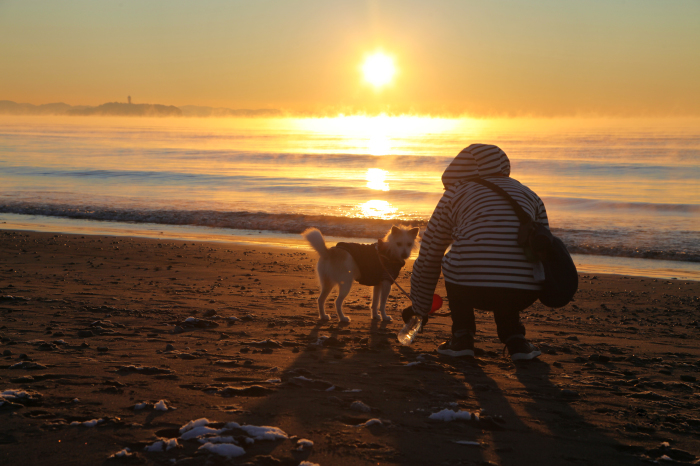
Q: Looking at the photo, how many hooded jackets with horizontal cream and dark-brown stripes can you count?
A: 1